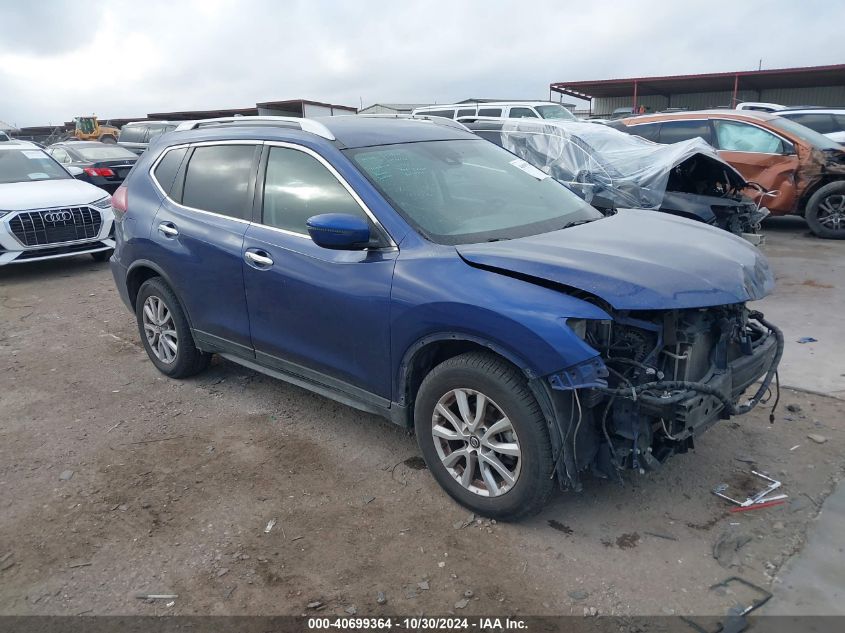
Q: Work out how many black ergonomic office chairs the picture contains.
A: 0